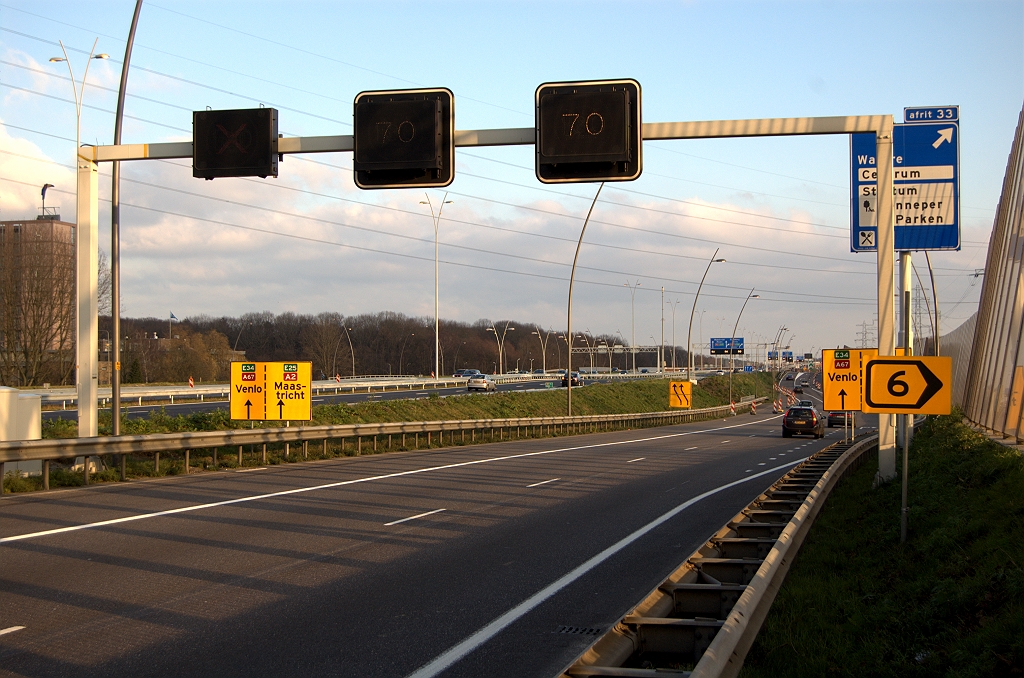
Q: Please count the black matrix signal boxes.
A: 3